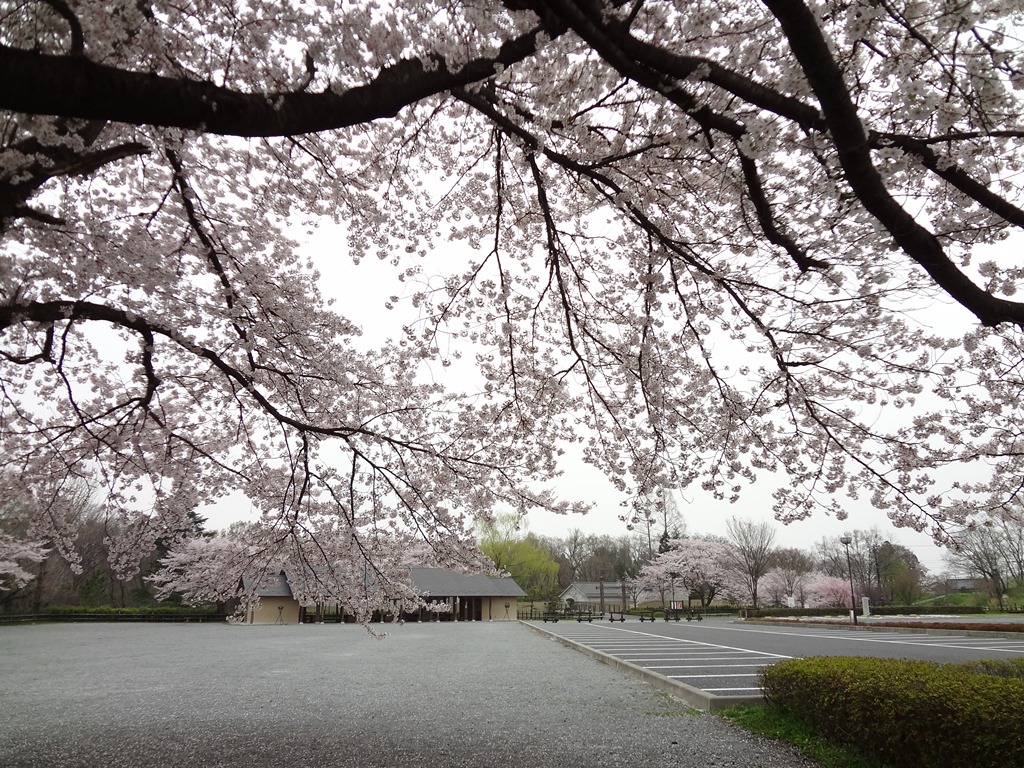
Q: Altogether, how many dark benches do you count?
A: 6